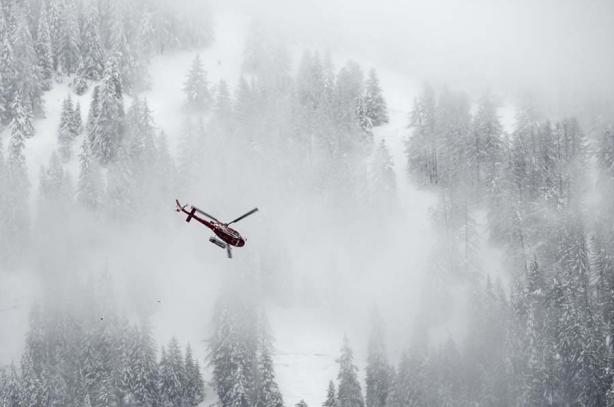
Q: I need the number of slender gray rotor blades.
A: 3